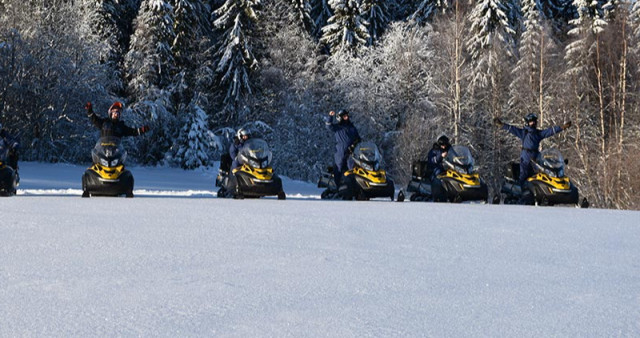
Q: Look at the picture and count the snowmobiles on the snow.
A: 6